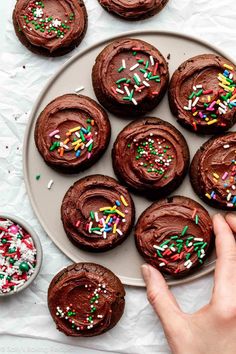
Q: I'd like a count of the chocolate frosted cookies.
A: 10